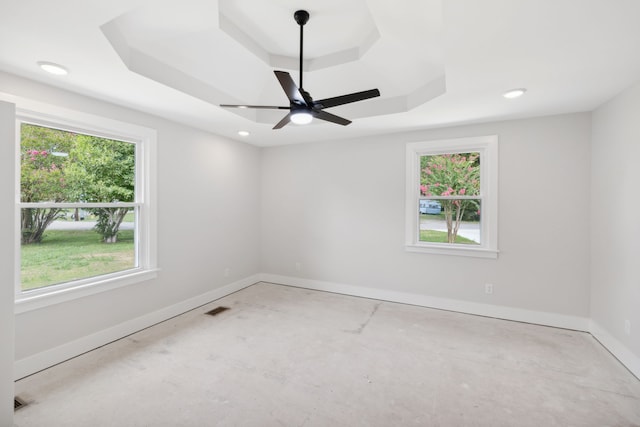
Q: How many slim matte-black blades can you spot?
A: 5